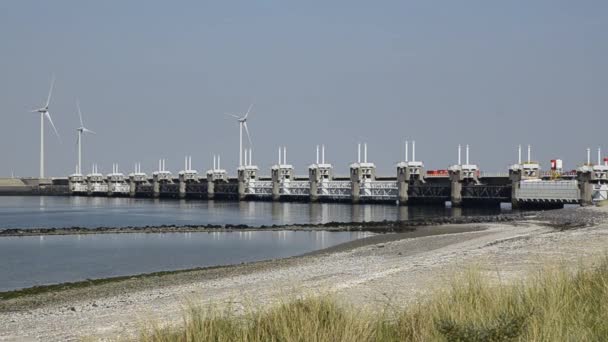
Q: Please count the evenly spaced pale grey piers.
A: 15